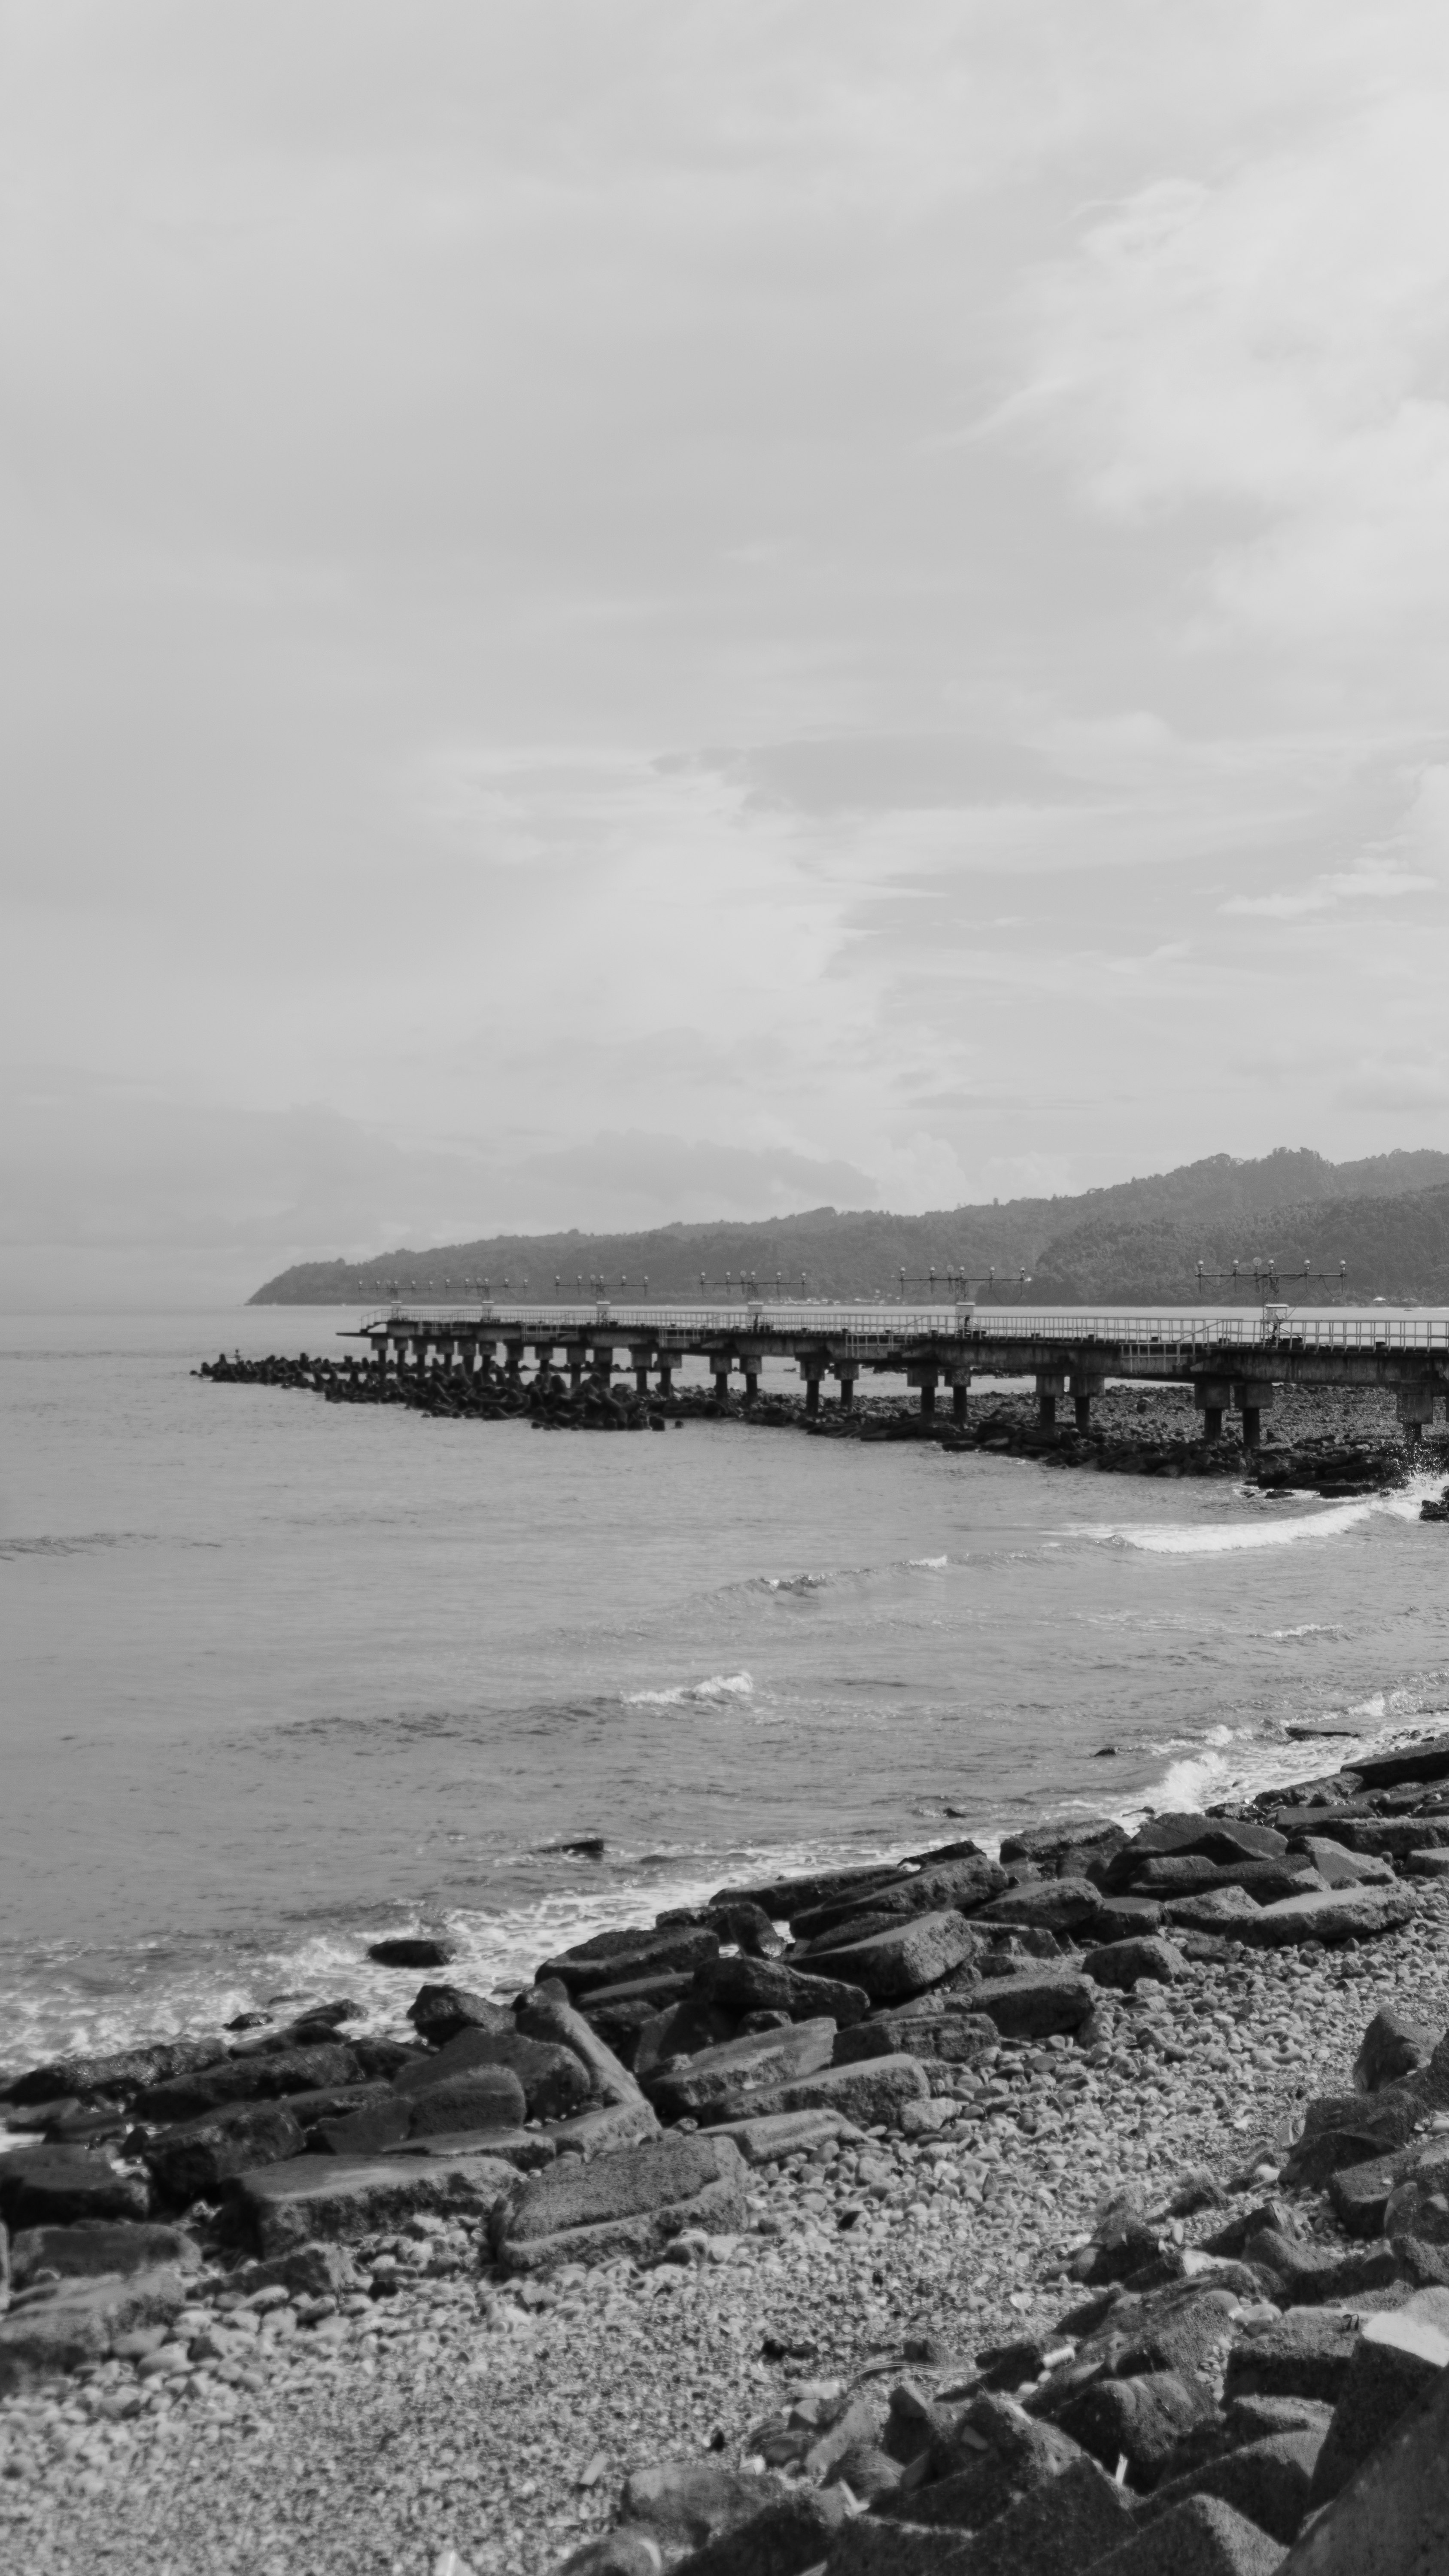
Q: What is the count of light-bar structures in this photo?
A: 6